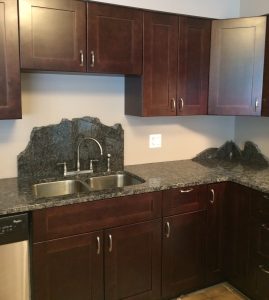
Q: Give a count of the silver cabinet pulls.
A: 13